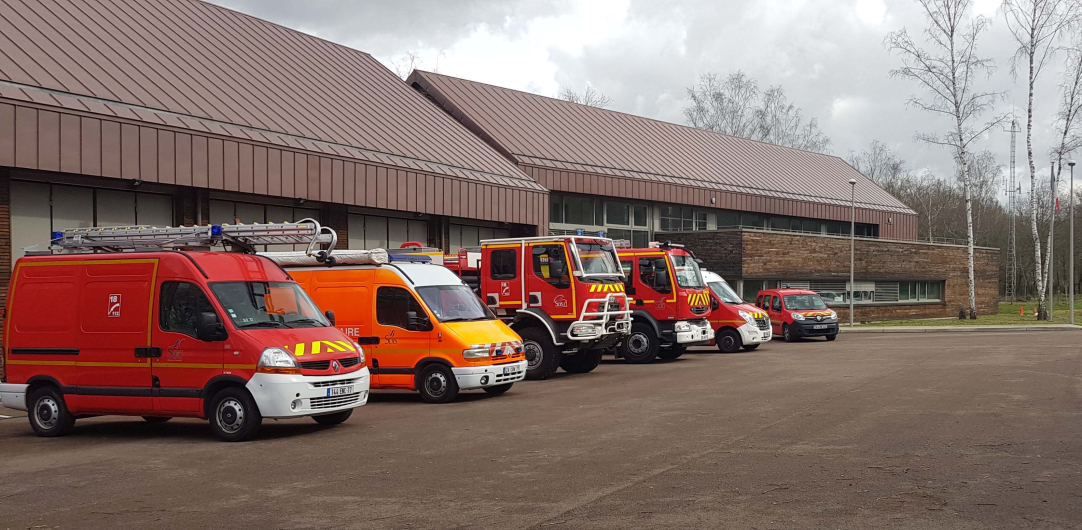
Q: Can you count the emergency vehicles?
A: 6